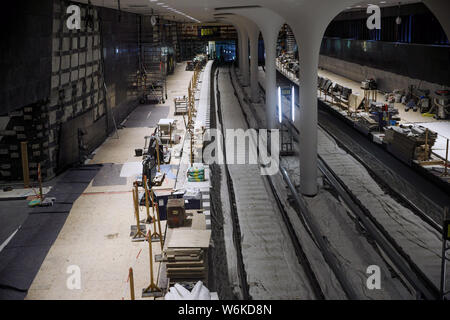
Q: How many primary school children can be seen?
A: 0